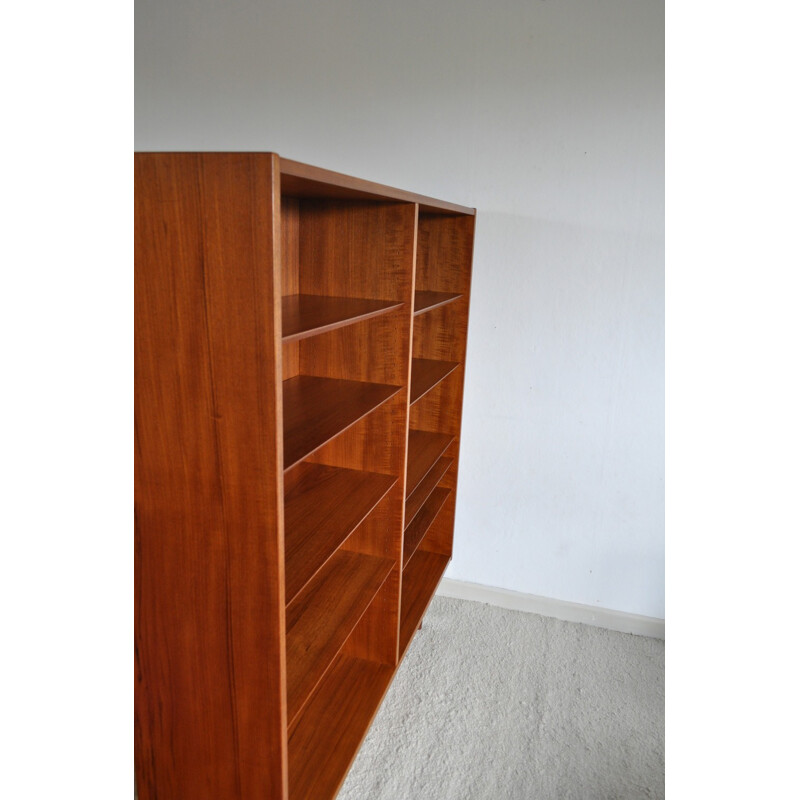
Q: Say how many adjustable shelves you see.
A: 9